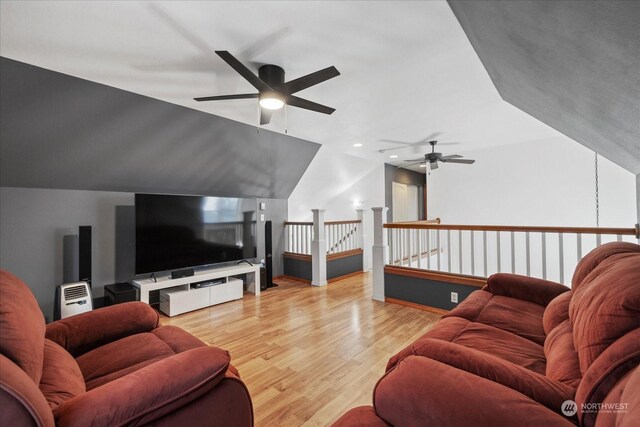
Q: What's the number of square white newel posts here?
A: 3